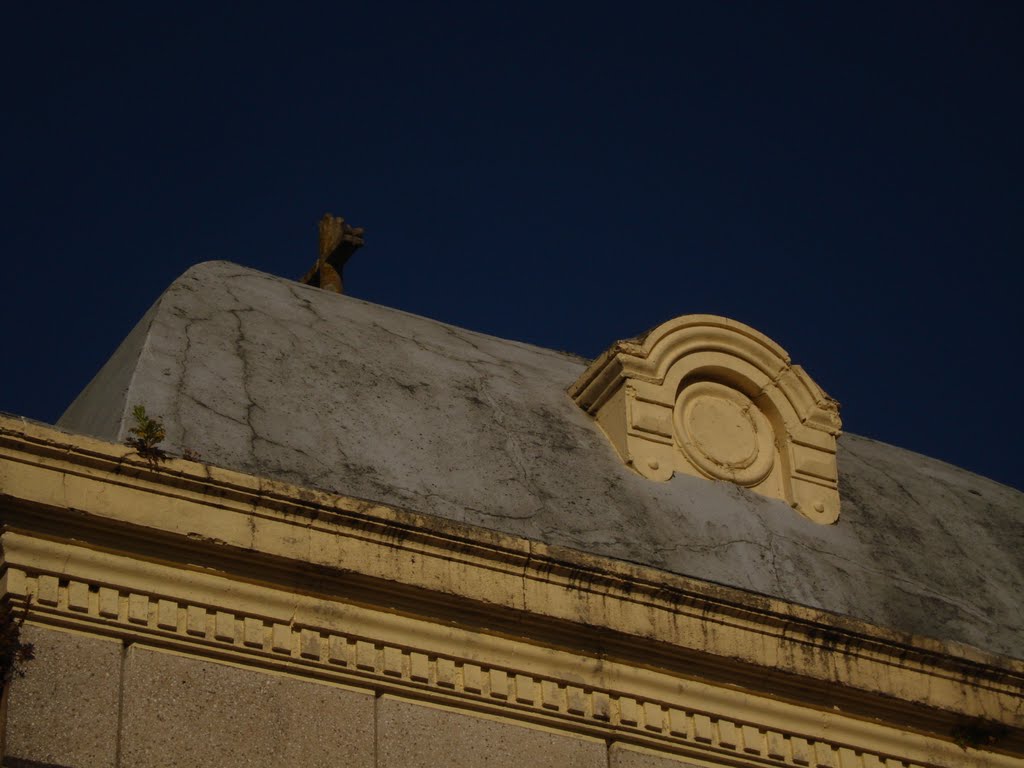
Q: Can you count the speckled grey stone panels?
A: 4